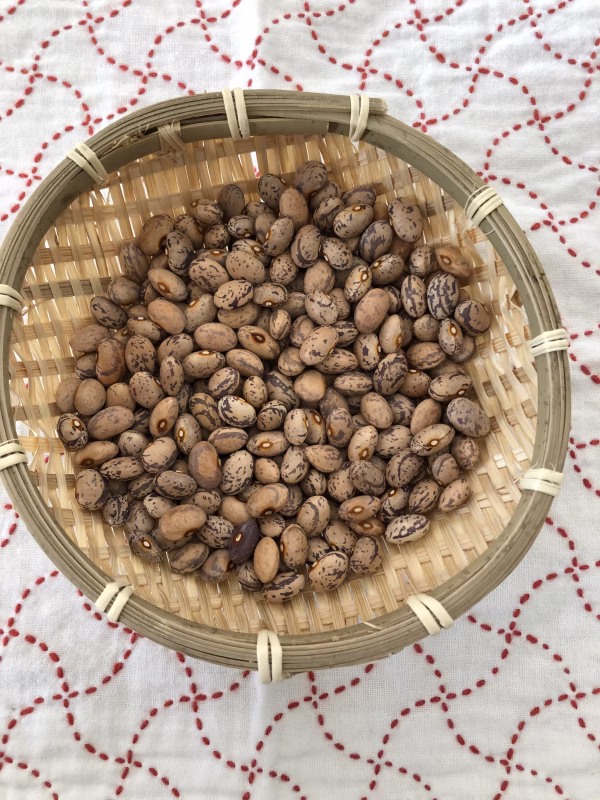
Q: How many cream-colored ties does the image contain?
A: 11